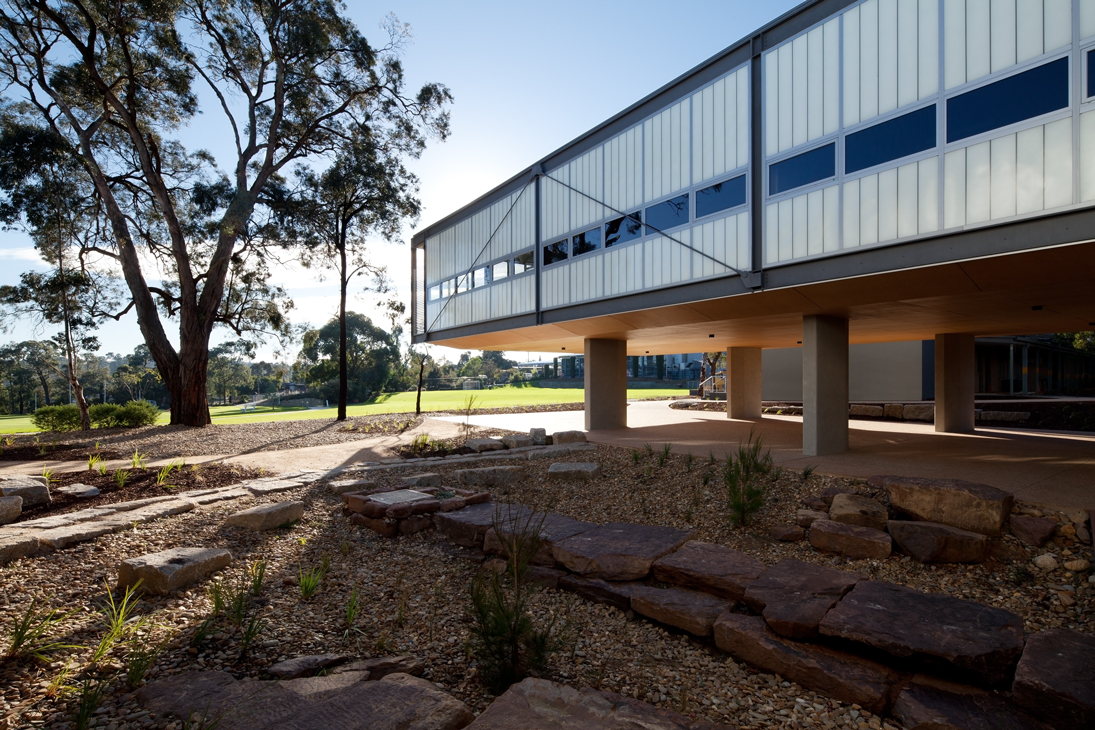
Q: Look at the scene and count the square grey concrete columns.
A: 4